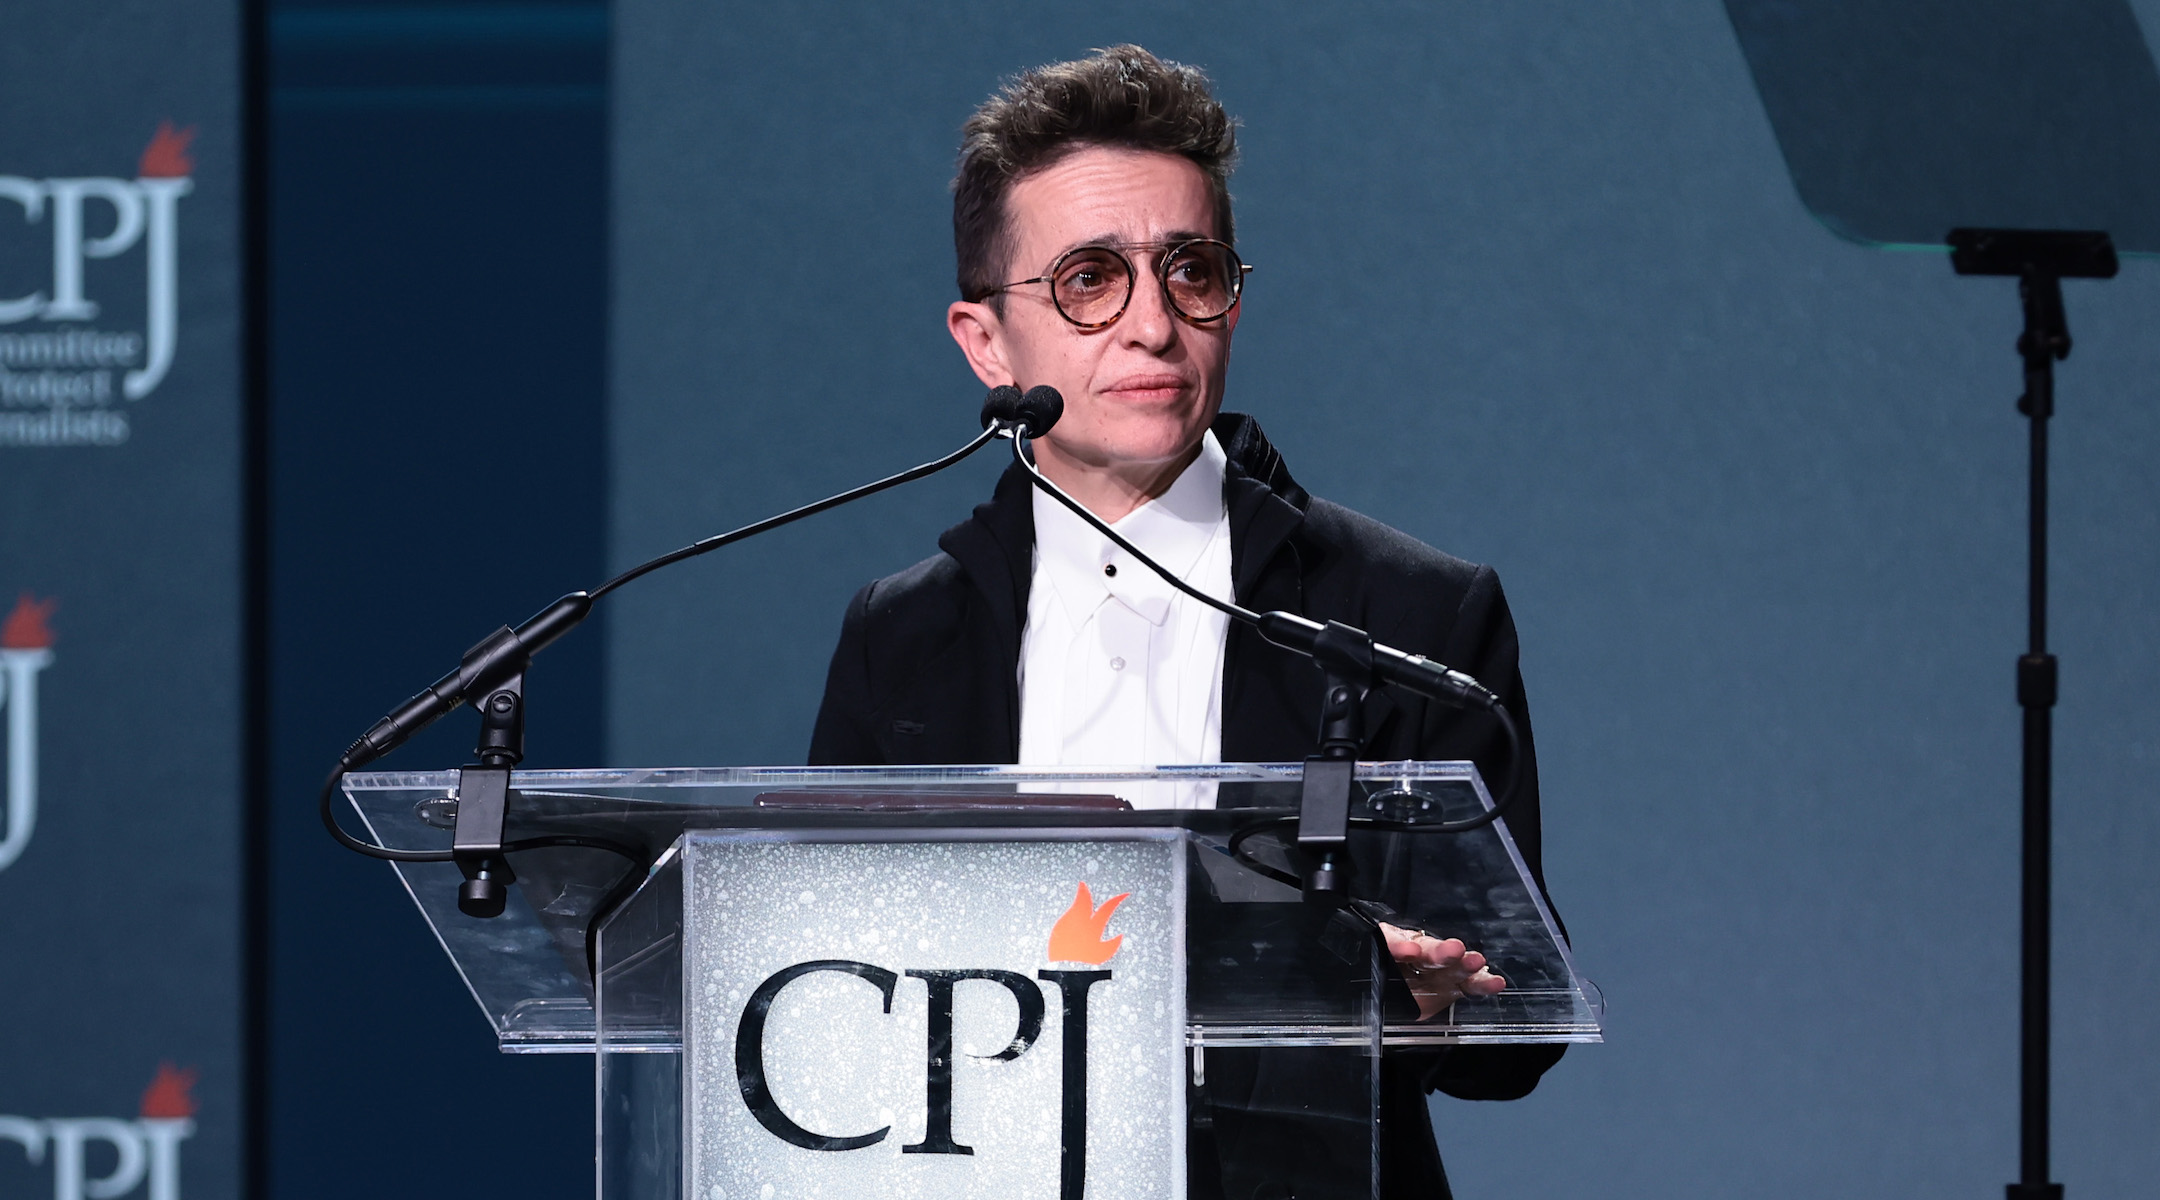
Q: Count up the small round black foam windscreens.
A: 2